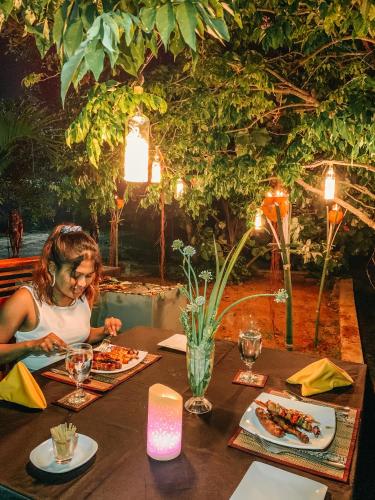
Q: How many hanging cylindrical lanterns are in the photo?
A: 5